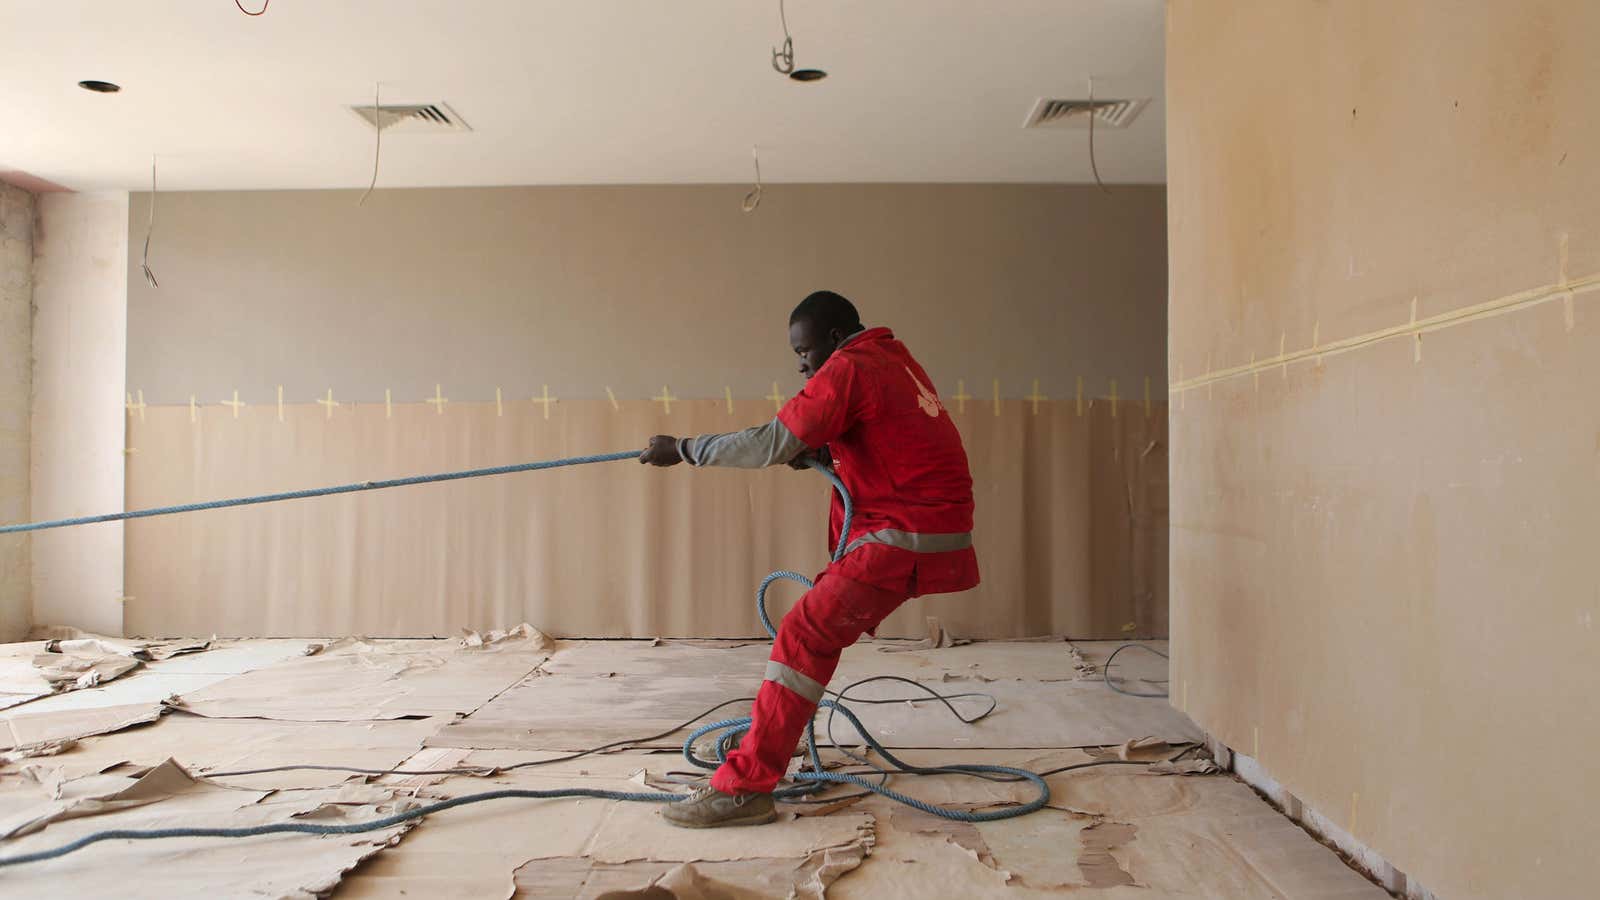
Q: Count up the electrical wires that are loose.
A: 6